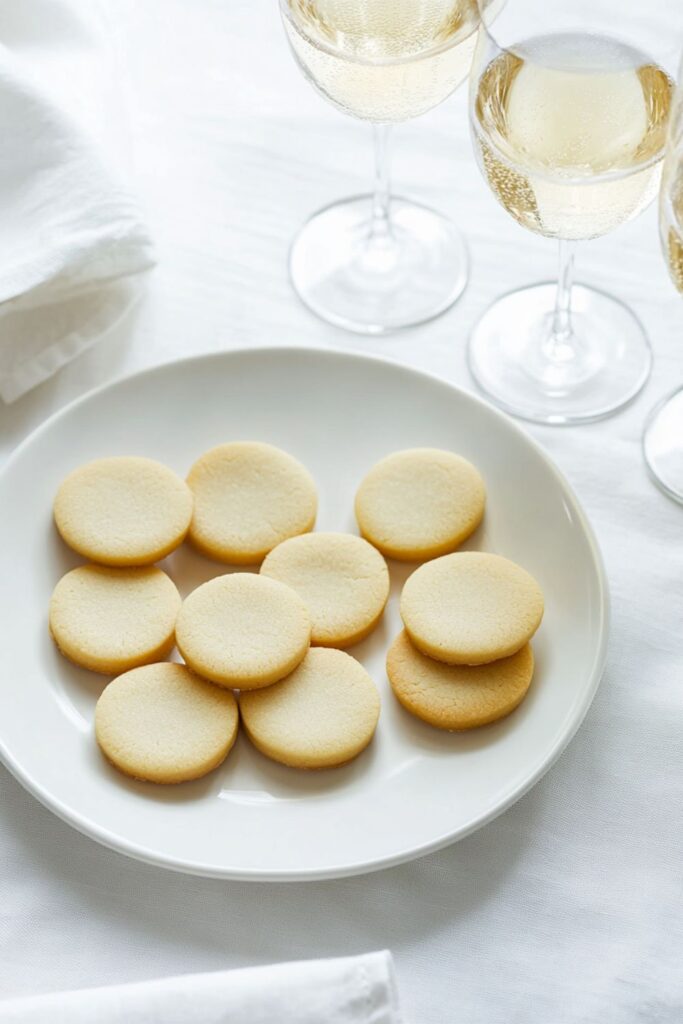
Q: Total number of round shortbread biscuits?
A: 10